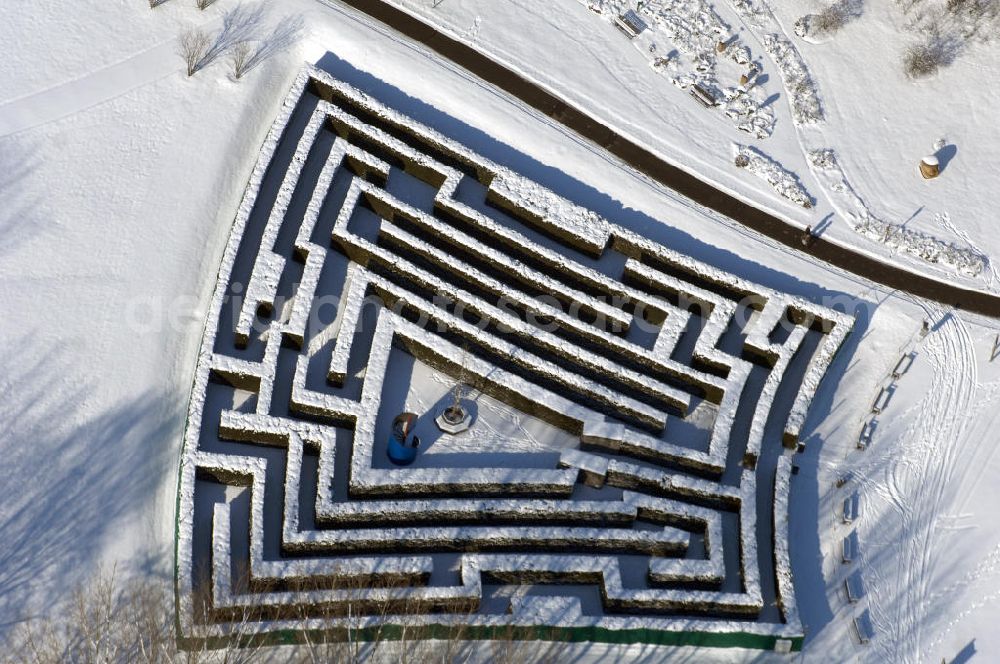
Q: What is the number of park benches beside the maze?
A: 7